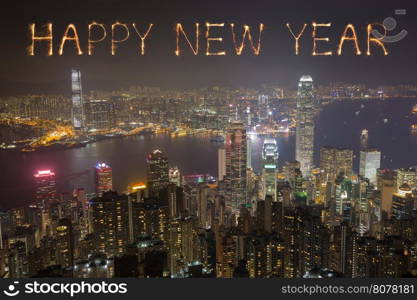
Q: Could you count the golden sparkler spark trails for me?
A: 12